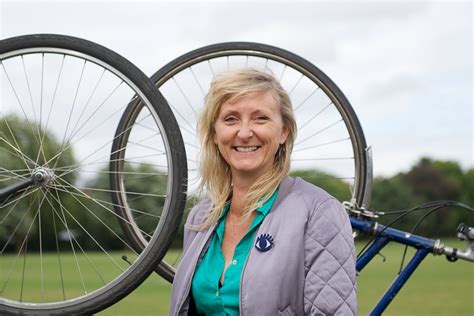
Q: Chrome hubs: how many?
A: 1